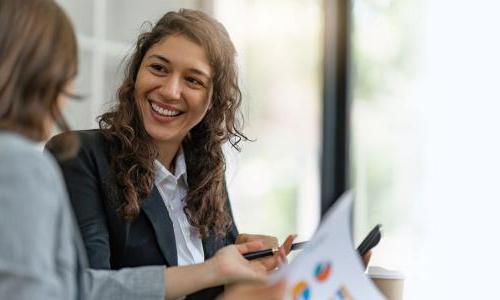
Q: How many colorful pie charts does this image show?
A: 2